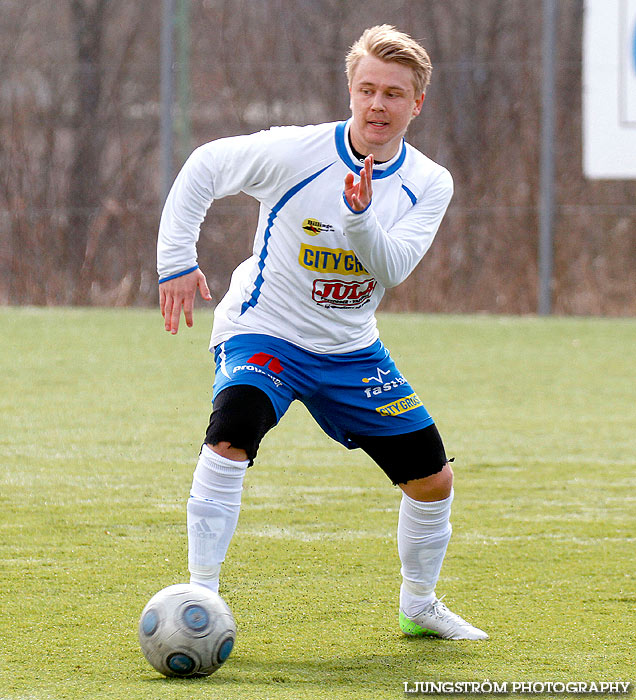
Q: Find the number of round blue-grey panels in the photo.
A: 4